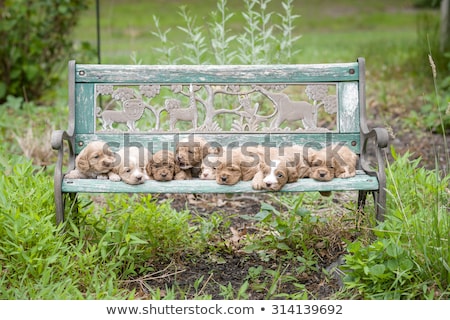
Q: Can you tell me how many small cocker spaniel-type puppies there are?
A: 8